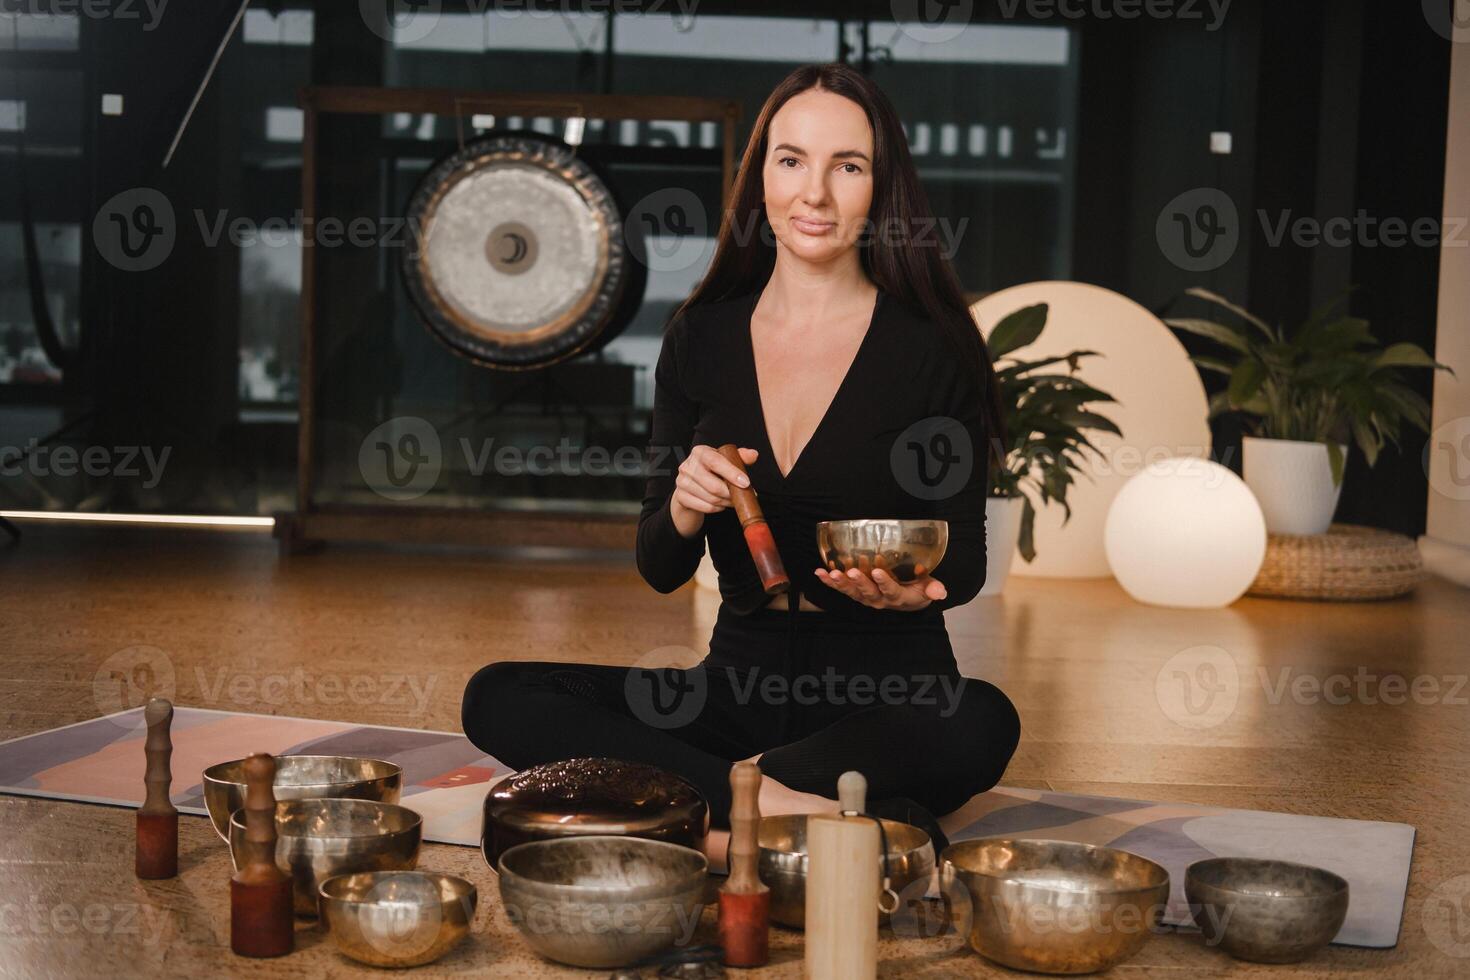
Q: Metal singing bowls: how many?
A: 8